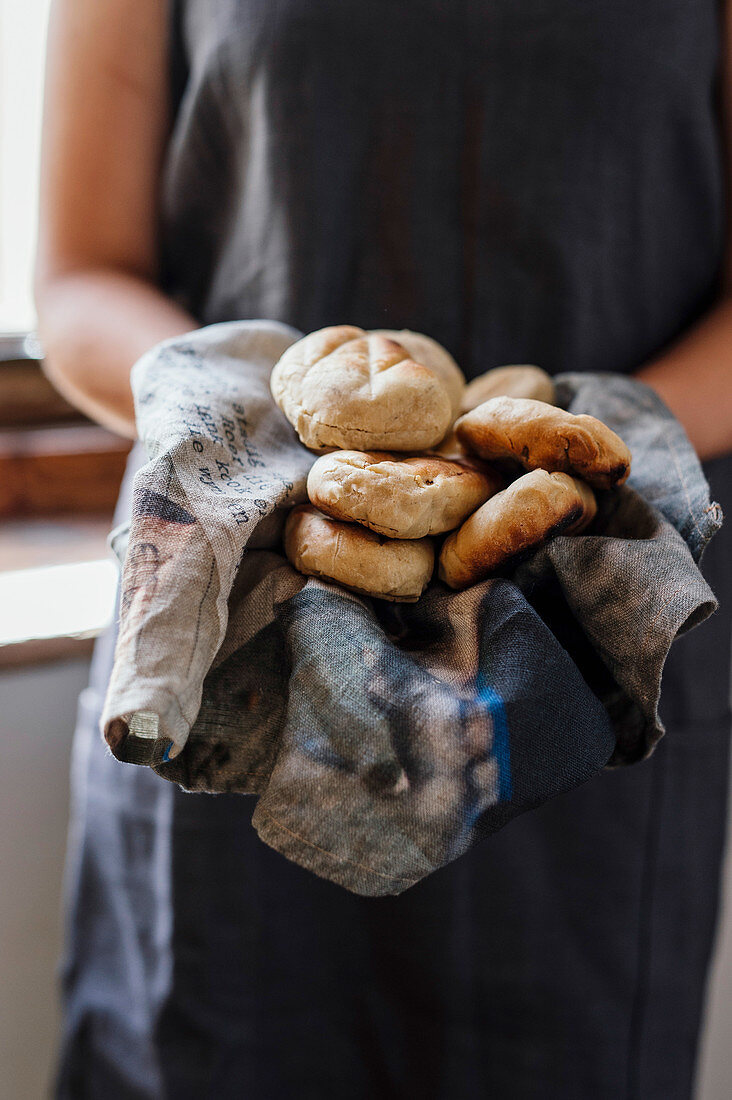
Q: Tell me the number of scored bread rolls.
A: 1